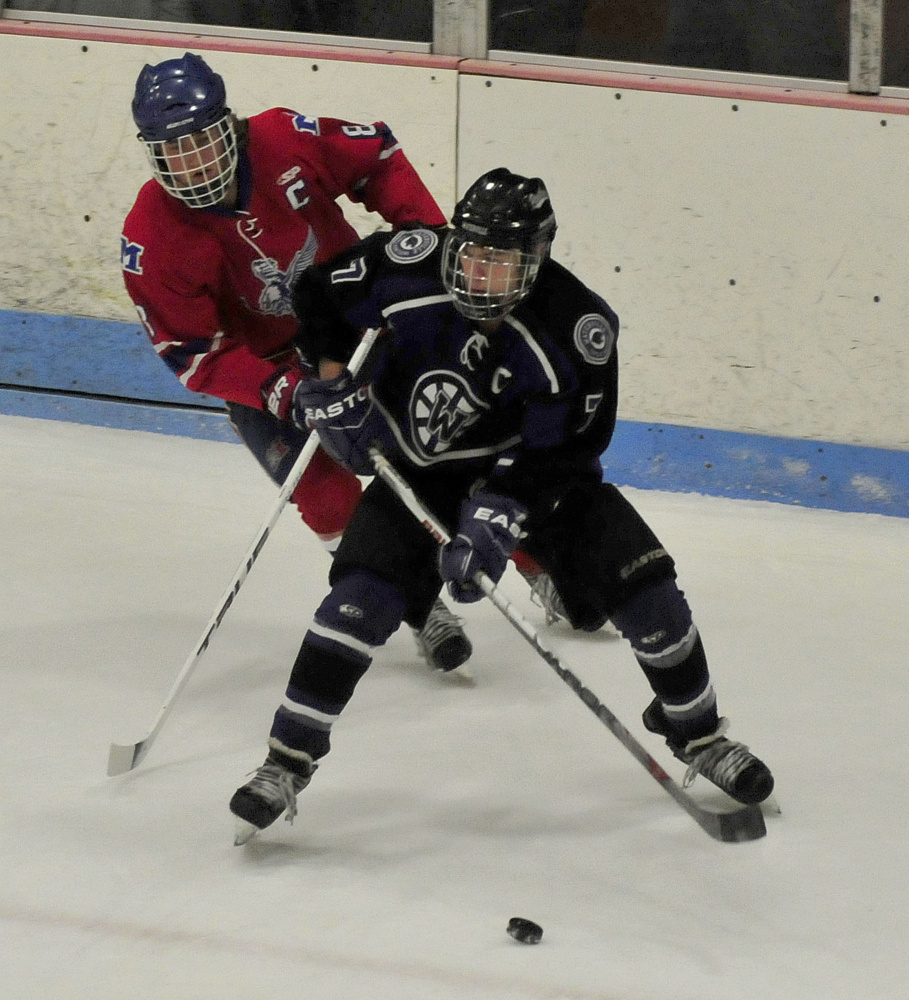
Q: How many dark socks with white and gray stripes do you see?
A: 2